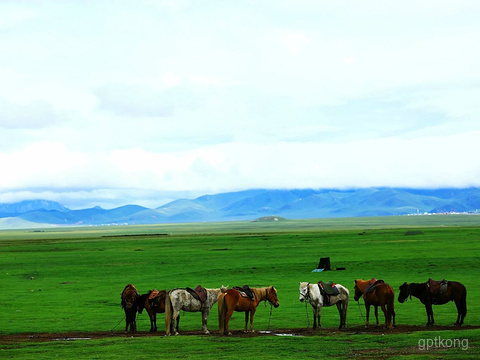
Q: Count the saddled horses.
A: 7